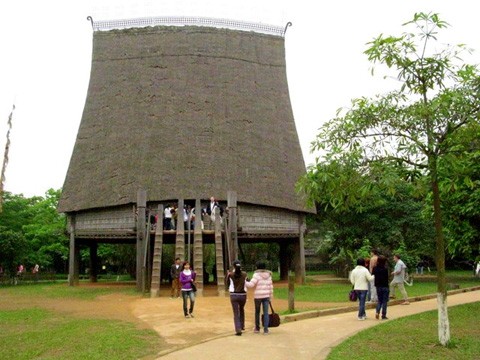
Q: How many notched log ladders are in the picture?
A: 4